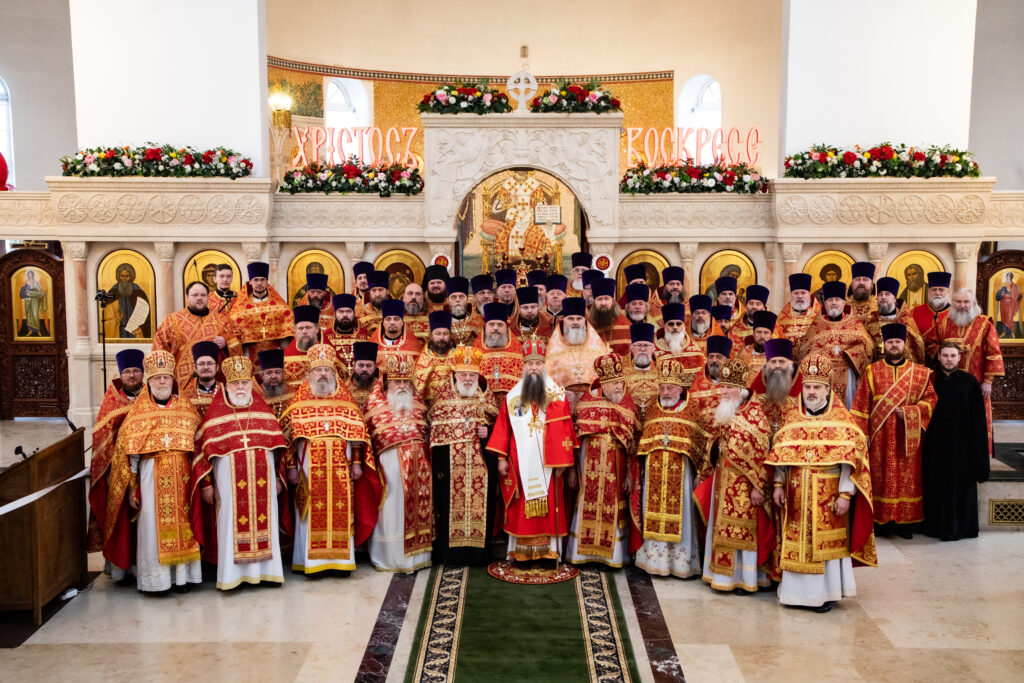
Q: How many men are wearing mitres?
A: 10